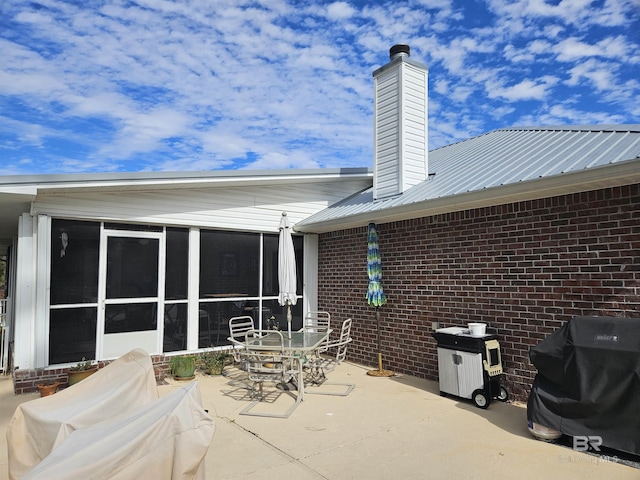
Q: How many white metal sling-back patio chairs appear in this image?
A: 4